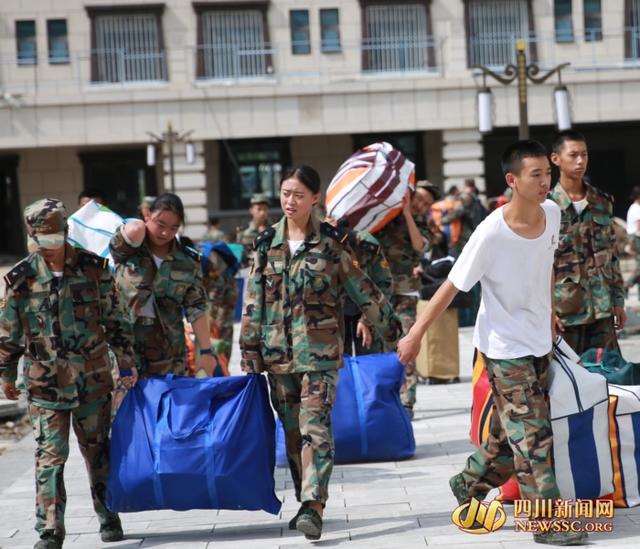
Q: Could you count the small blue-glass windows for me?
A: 6